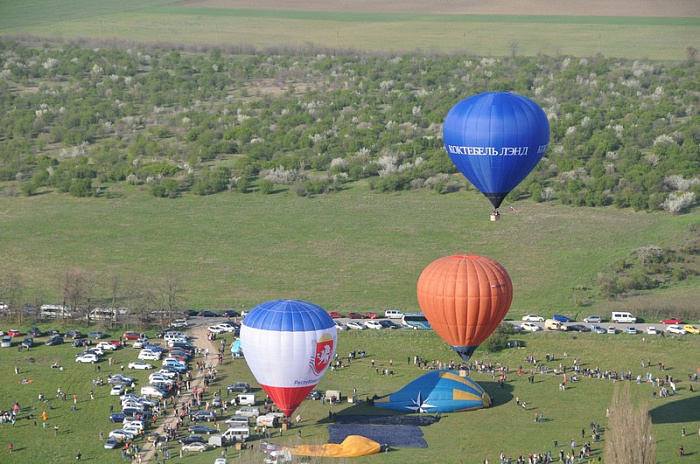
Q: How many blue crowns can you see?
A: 2